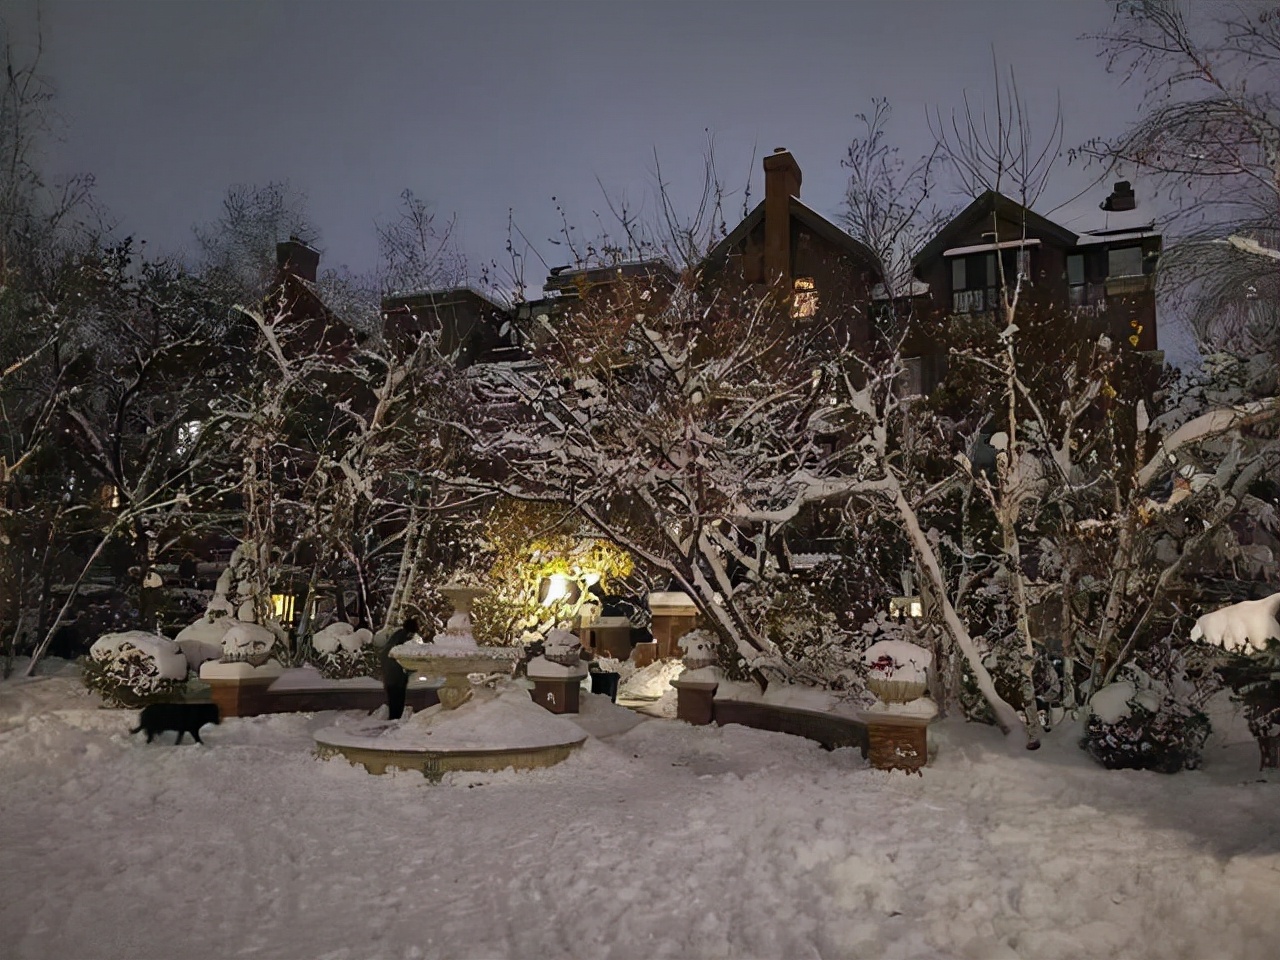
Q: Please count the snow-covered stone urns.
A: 4